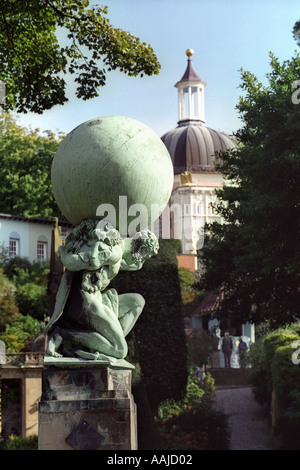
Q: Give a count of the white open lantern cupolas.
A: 1